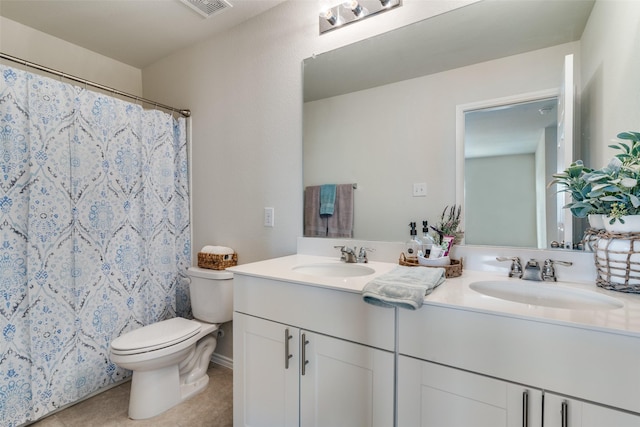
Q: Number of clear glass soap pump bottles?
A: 2